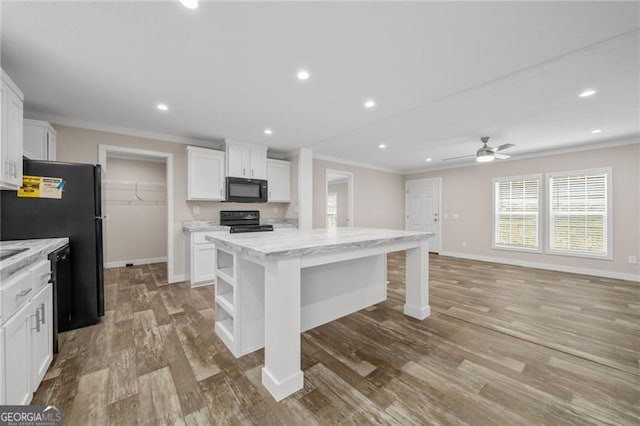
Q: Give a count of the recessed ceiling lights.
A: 9